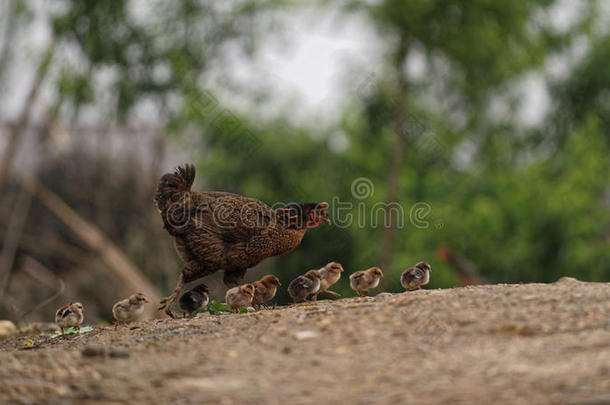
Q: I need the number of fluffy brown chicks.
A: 9